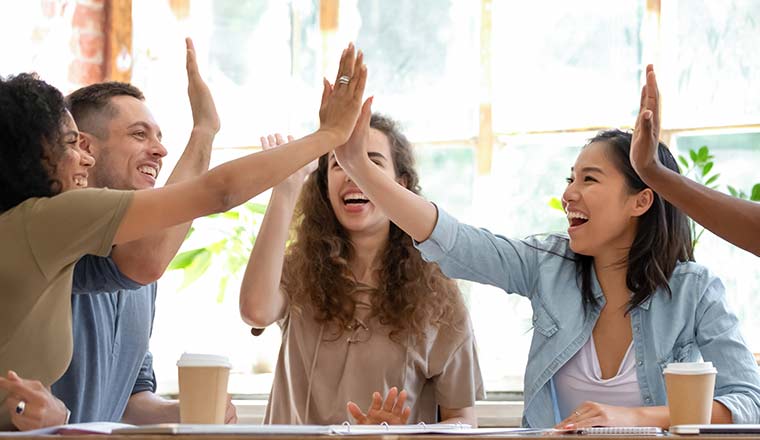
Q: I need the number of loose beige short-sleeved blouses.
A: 1